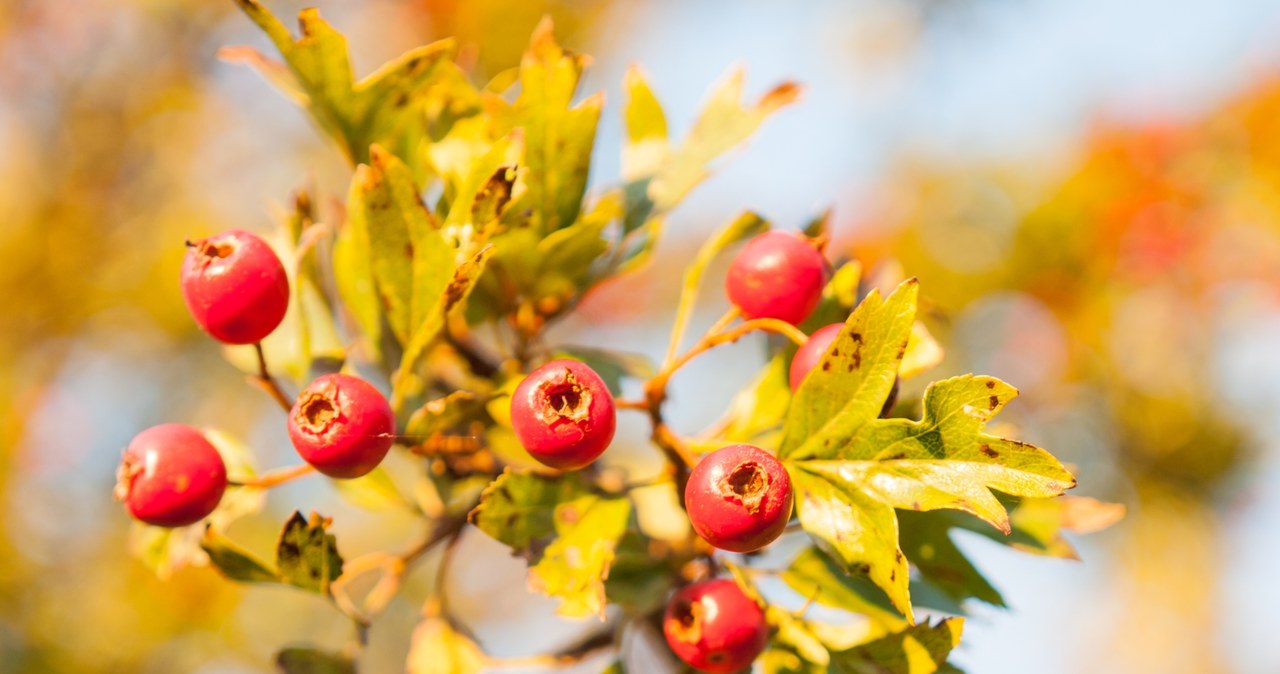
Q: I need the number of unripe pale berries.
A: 0